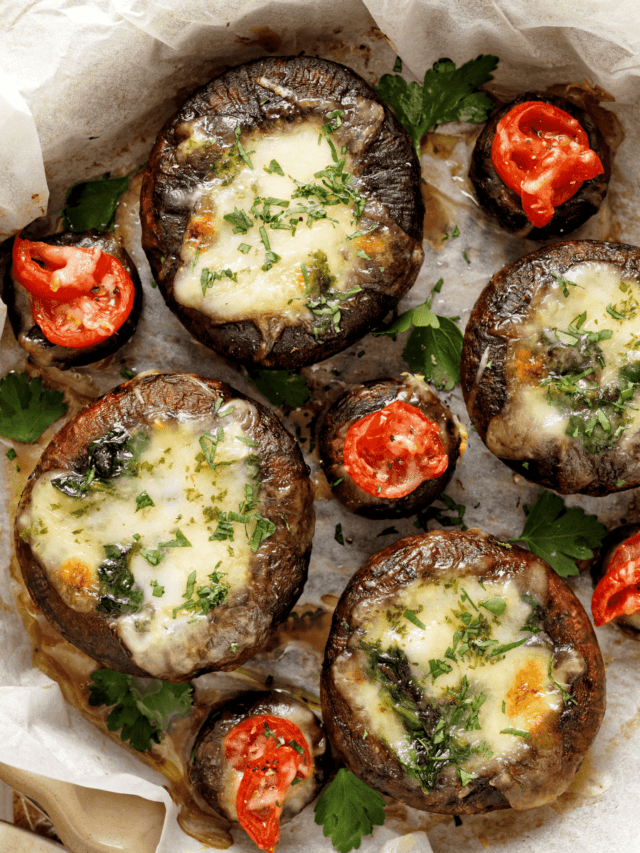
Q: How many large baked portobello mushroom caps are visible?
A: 4